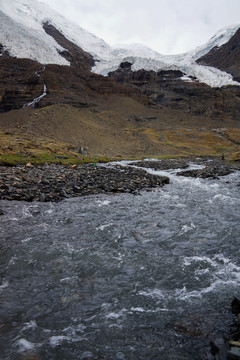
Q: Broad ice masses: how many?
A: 2